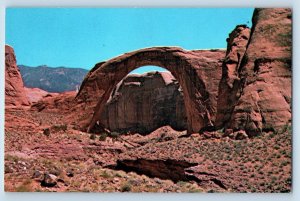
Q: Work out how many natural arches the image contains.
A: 1